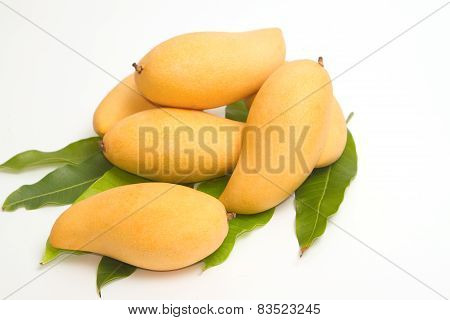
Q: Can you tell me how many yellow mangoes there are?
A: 6